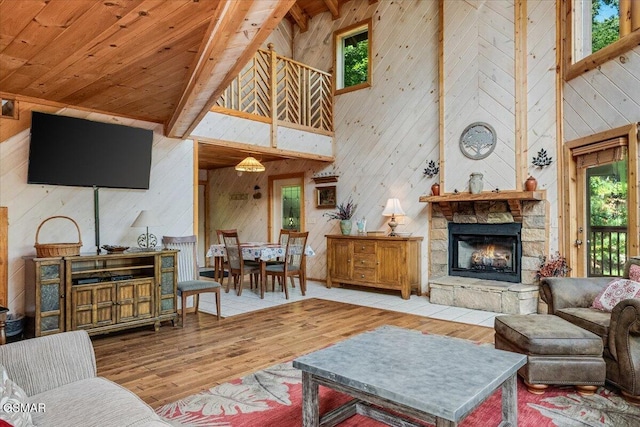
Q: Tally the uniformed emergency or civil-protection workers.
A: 0